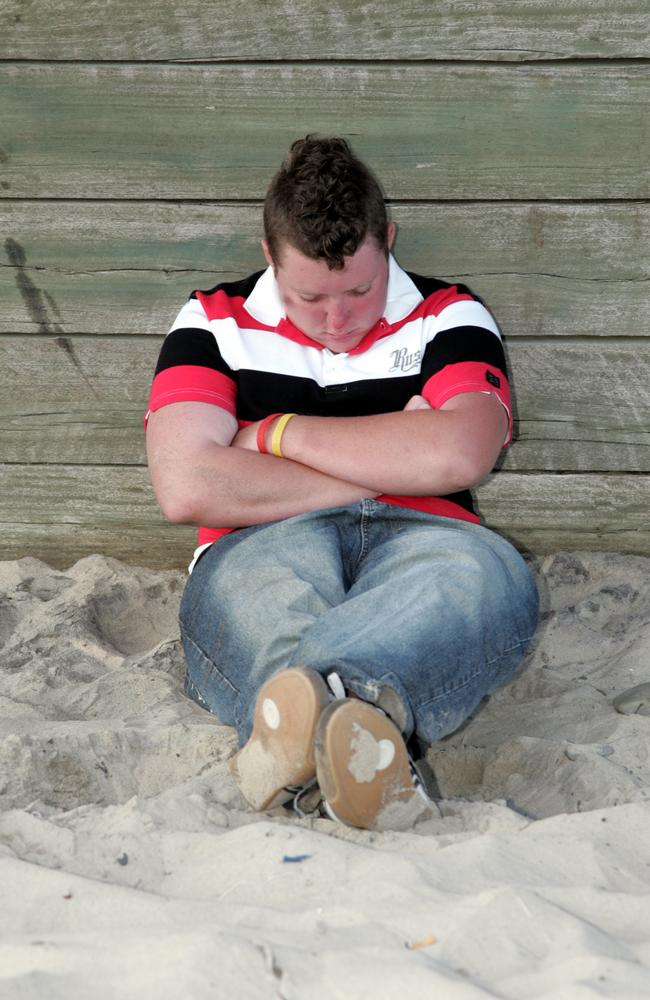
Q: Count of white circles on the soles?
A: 2